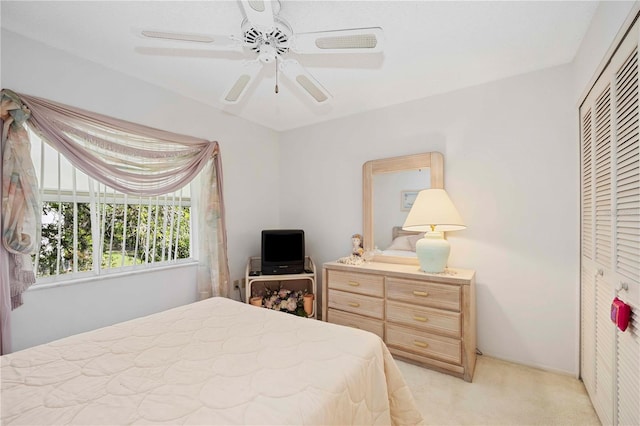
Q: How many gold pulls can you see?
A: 5